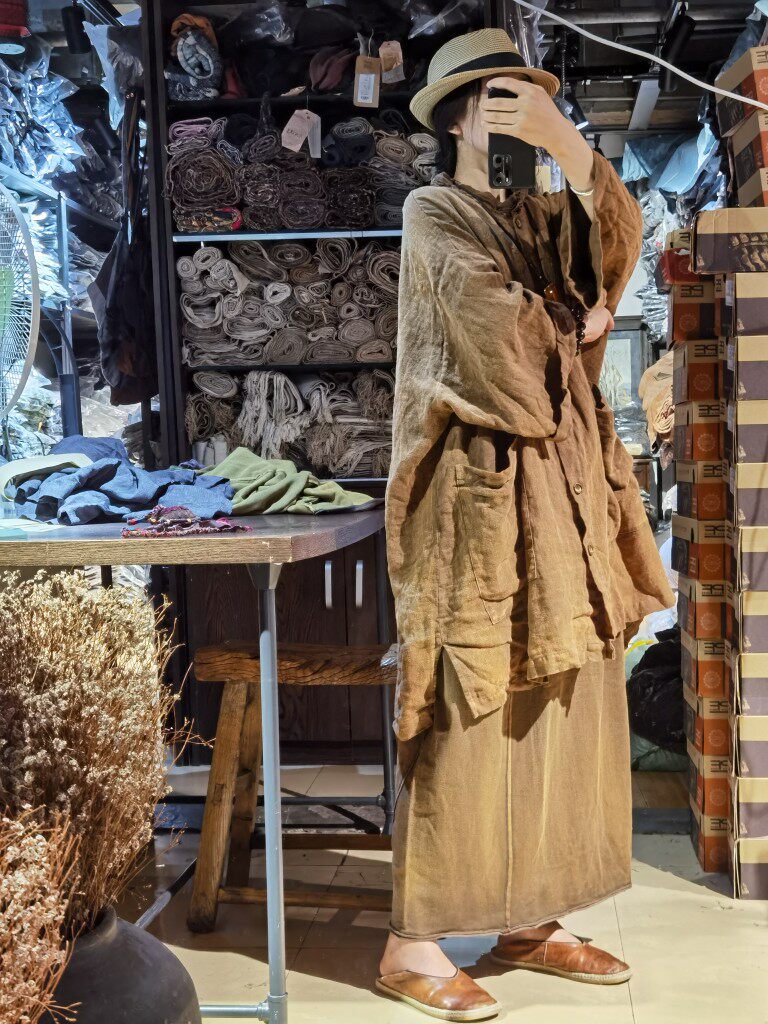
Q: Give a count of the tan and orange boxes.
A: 14